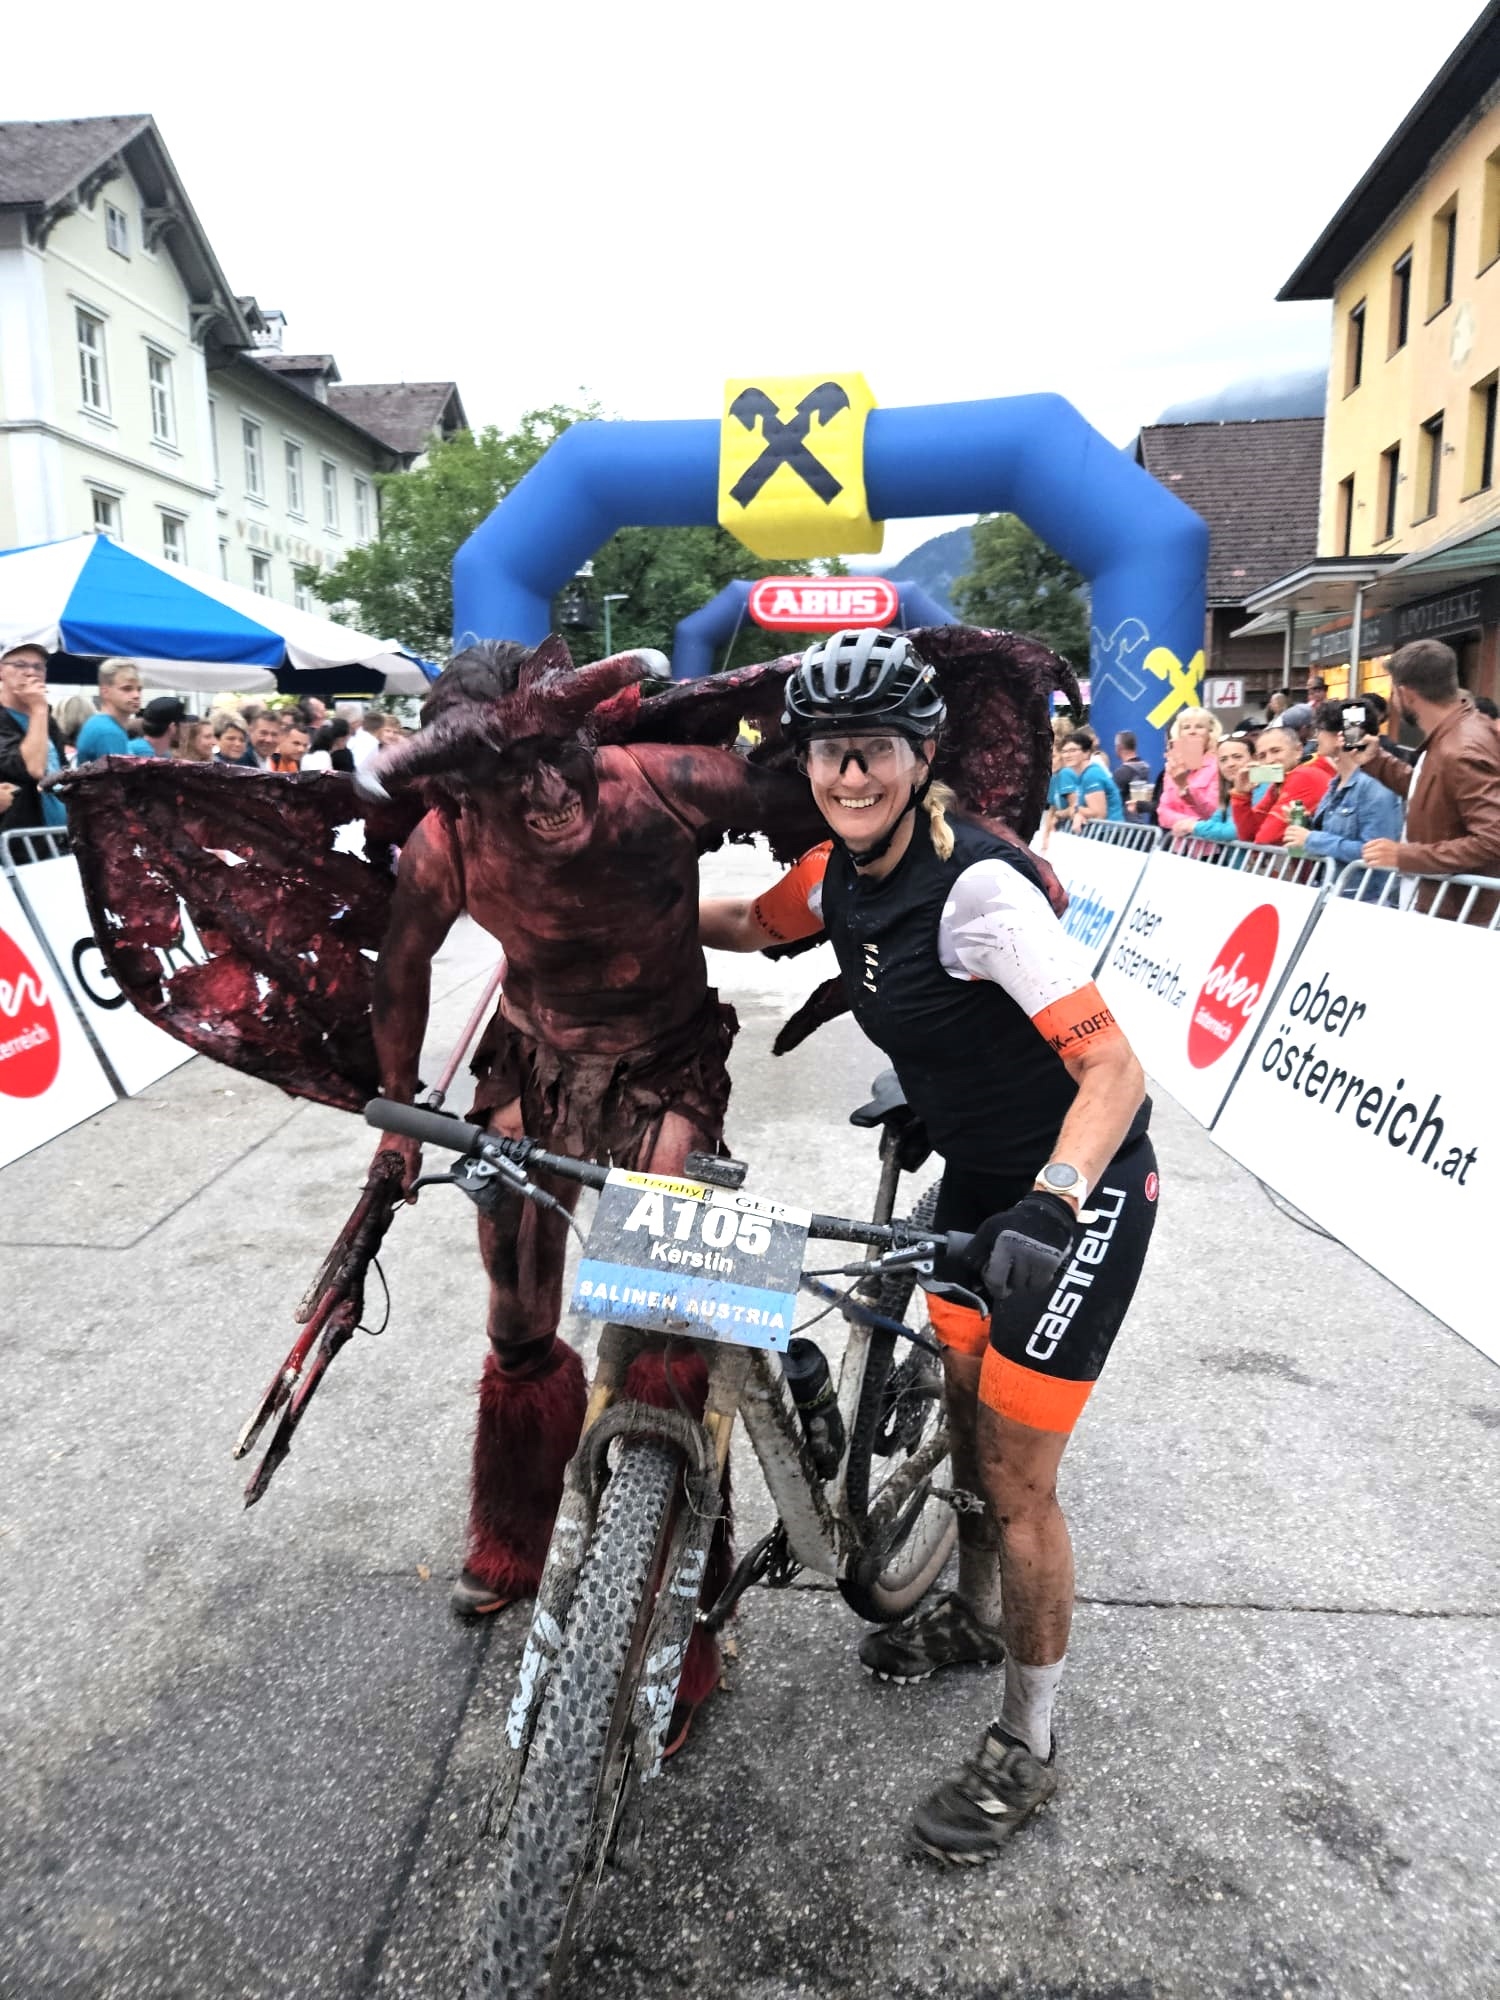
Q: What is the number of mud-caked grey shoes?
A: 2